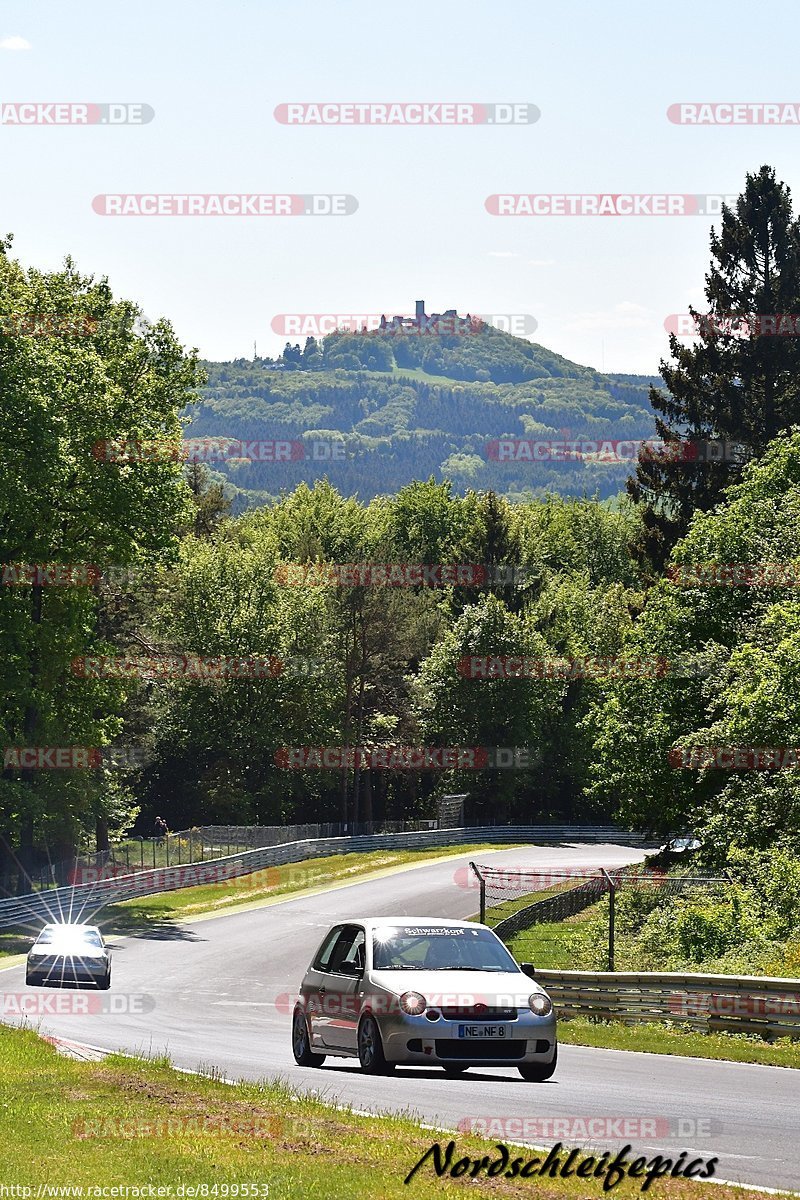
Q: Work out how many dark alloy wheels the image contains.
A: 2